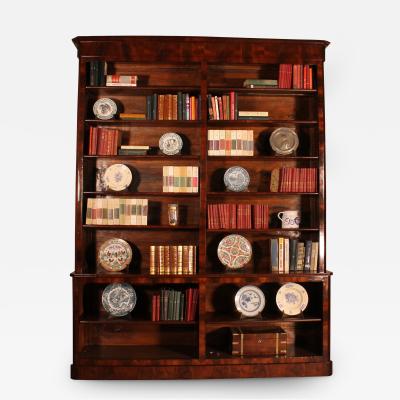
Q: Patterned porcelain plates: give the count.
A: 9